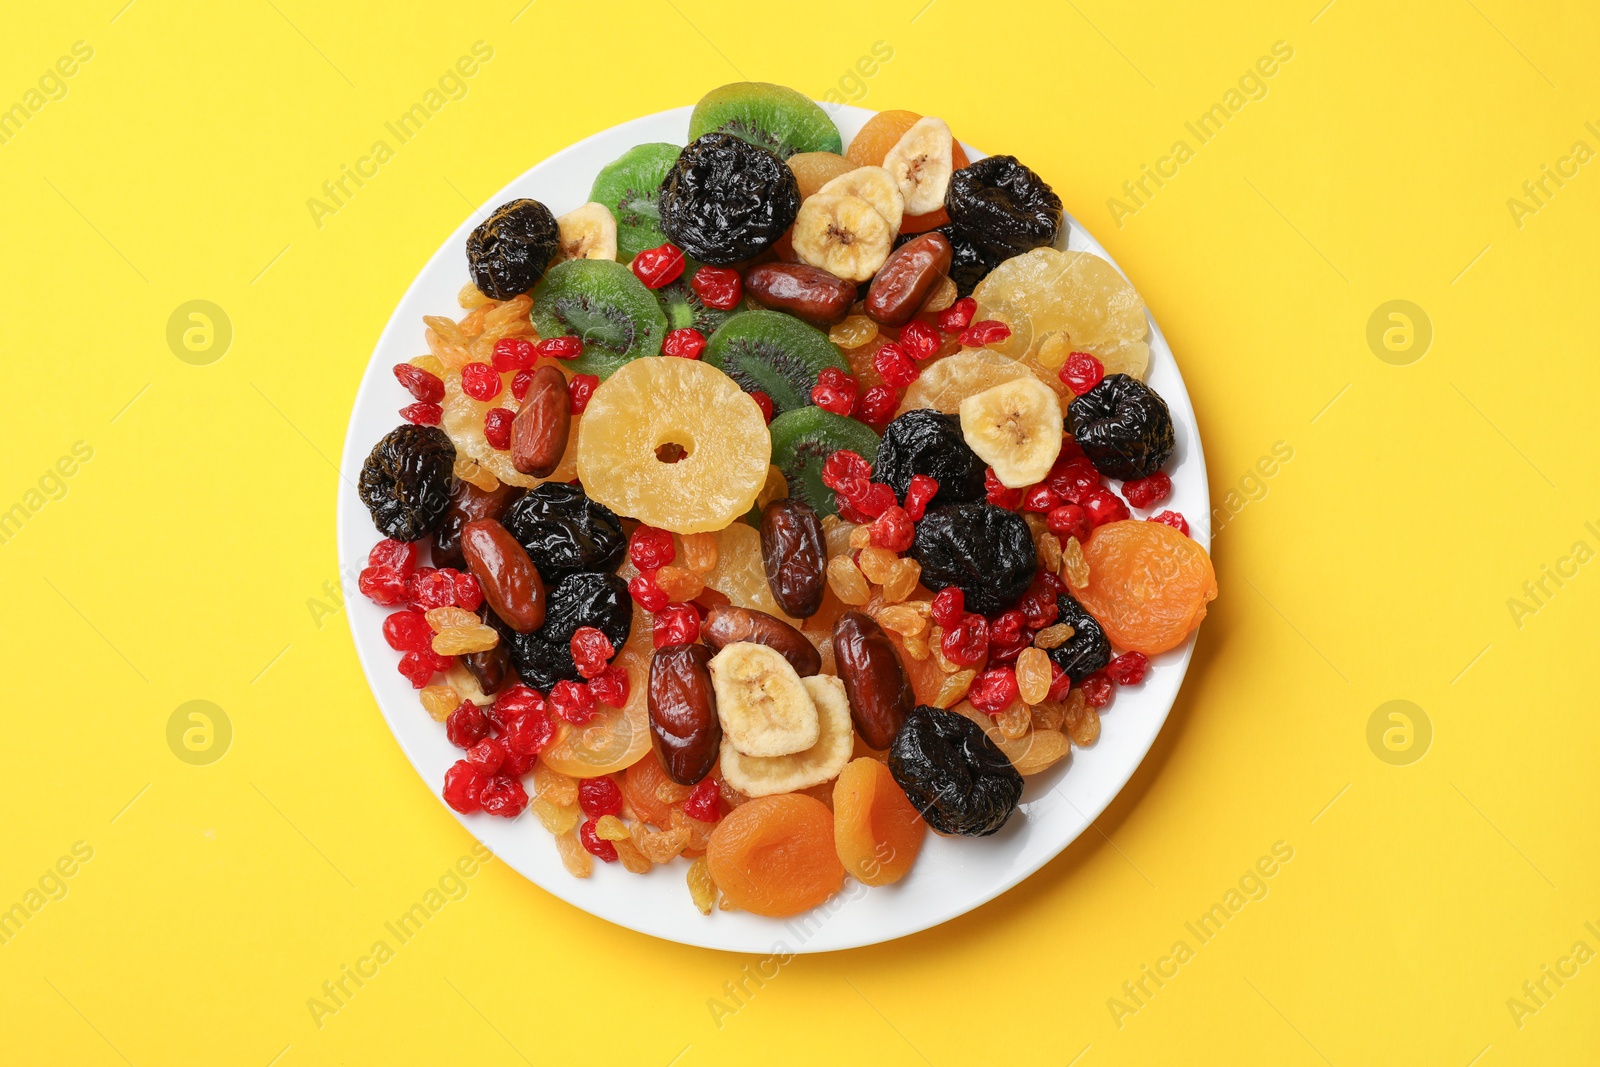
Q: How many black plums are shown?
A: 12